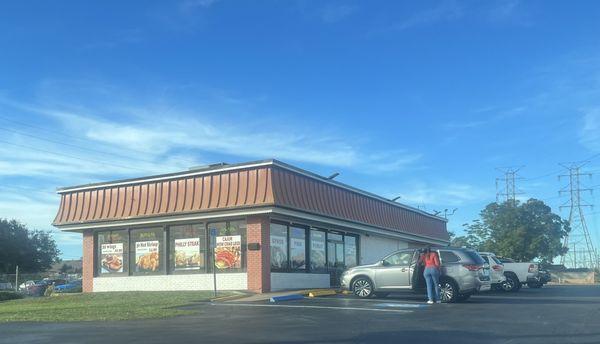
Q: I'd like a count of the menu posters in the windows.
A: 7